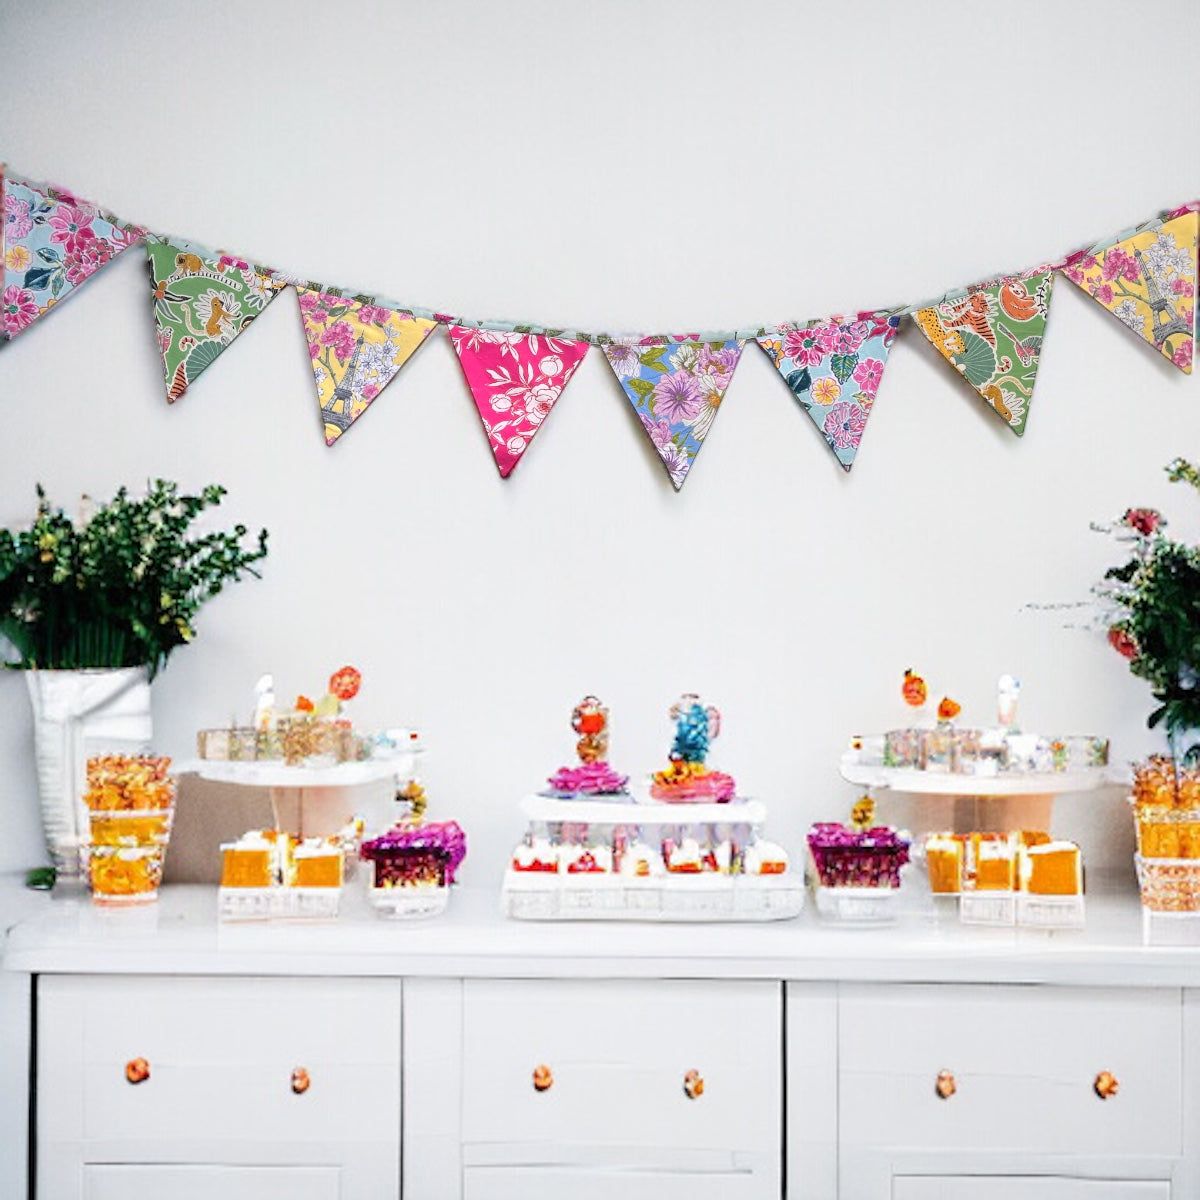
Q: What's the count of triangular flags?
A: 8